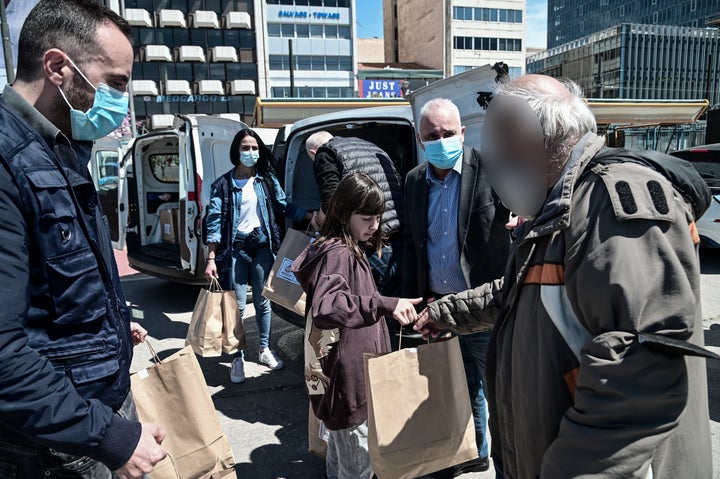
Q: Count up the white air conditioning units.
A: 14